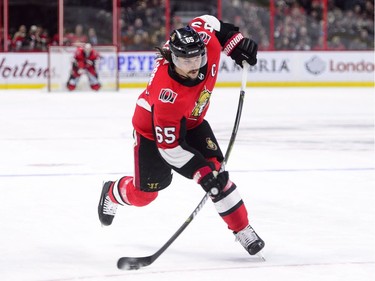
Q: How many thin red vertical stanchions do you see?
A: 7